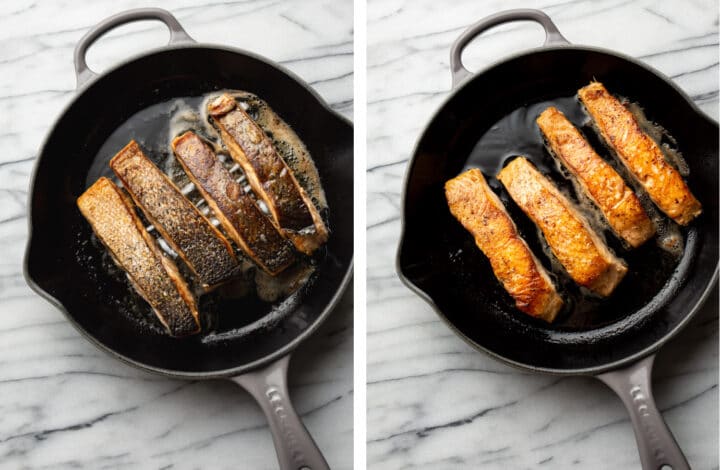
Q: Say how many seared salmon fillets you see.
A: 8